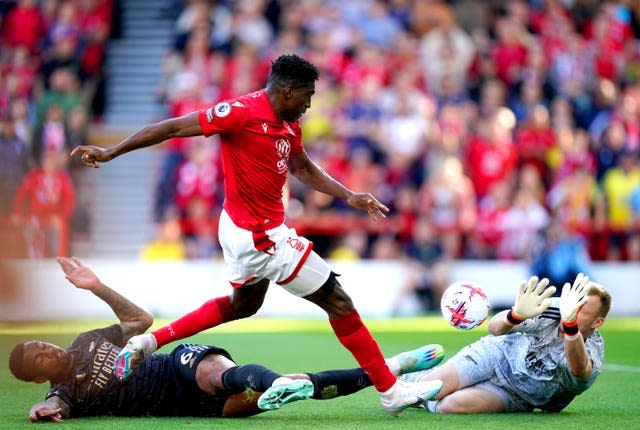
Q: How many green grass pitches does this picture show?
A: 1